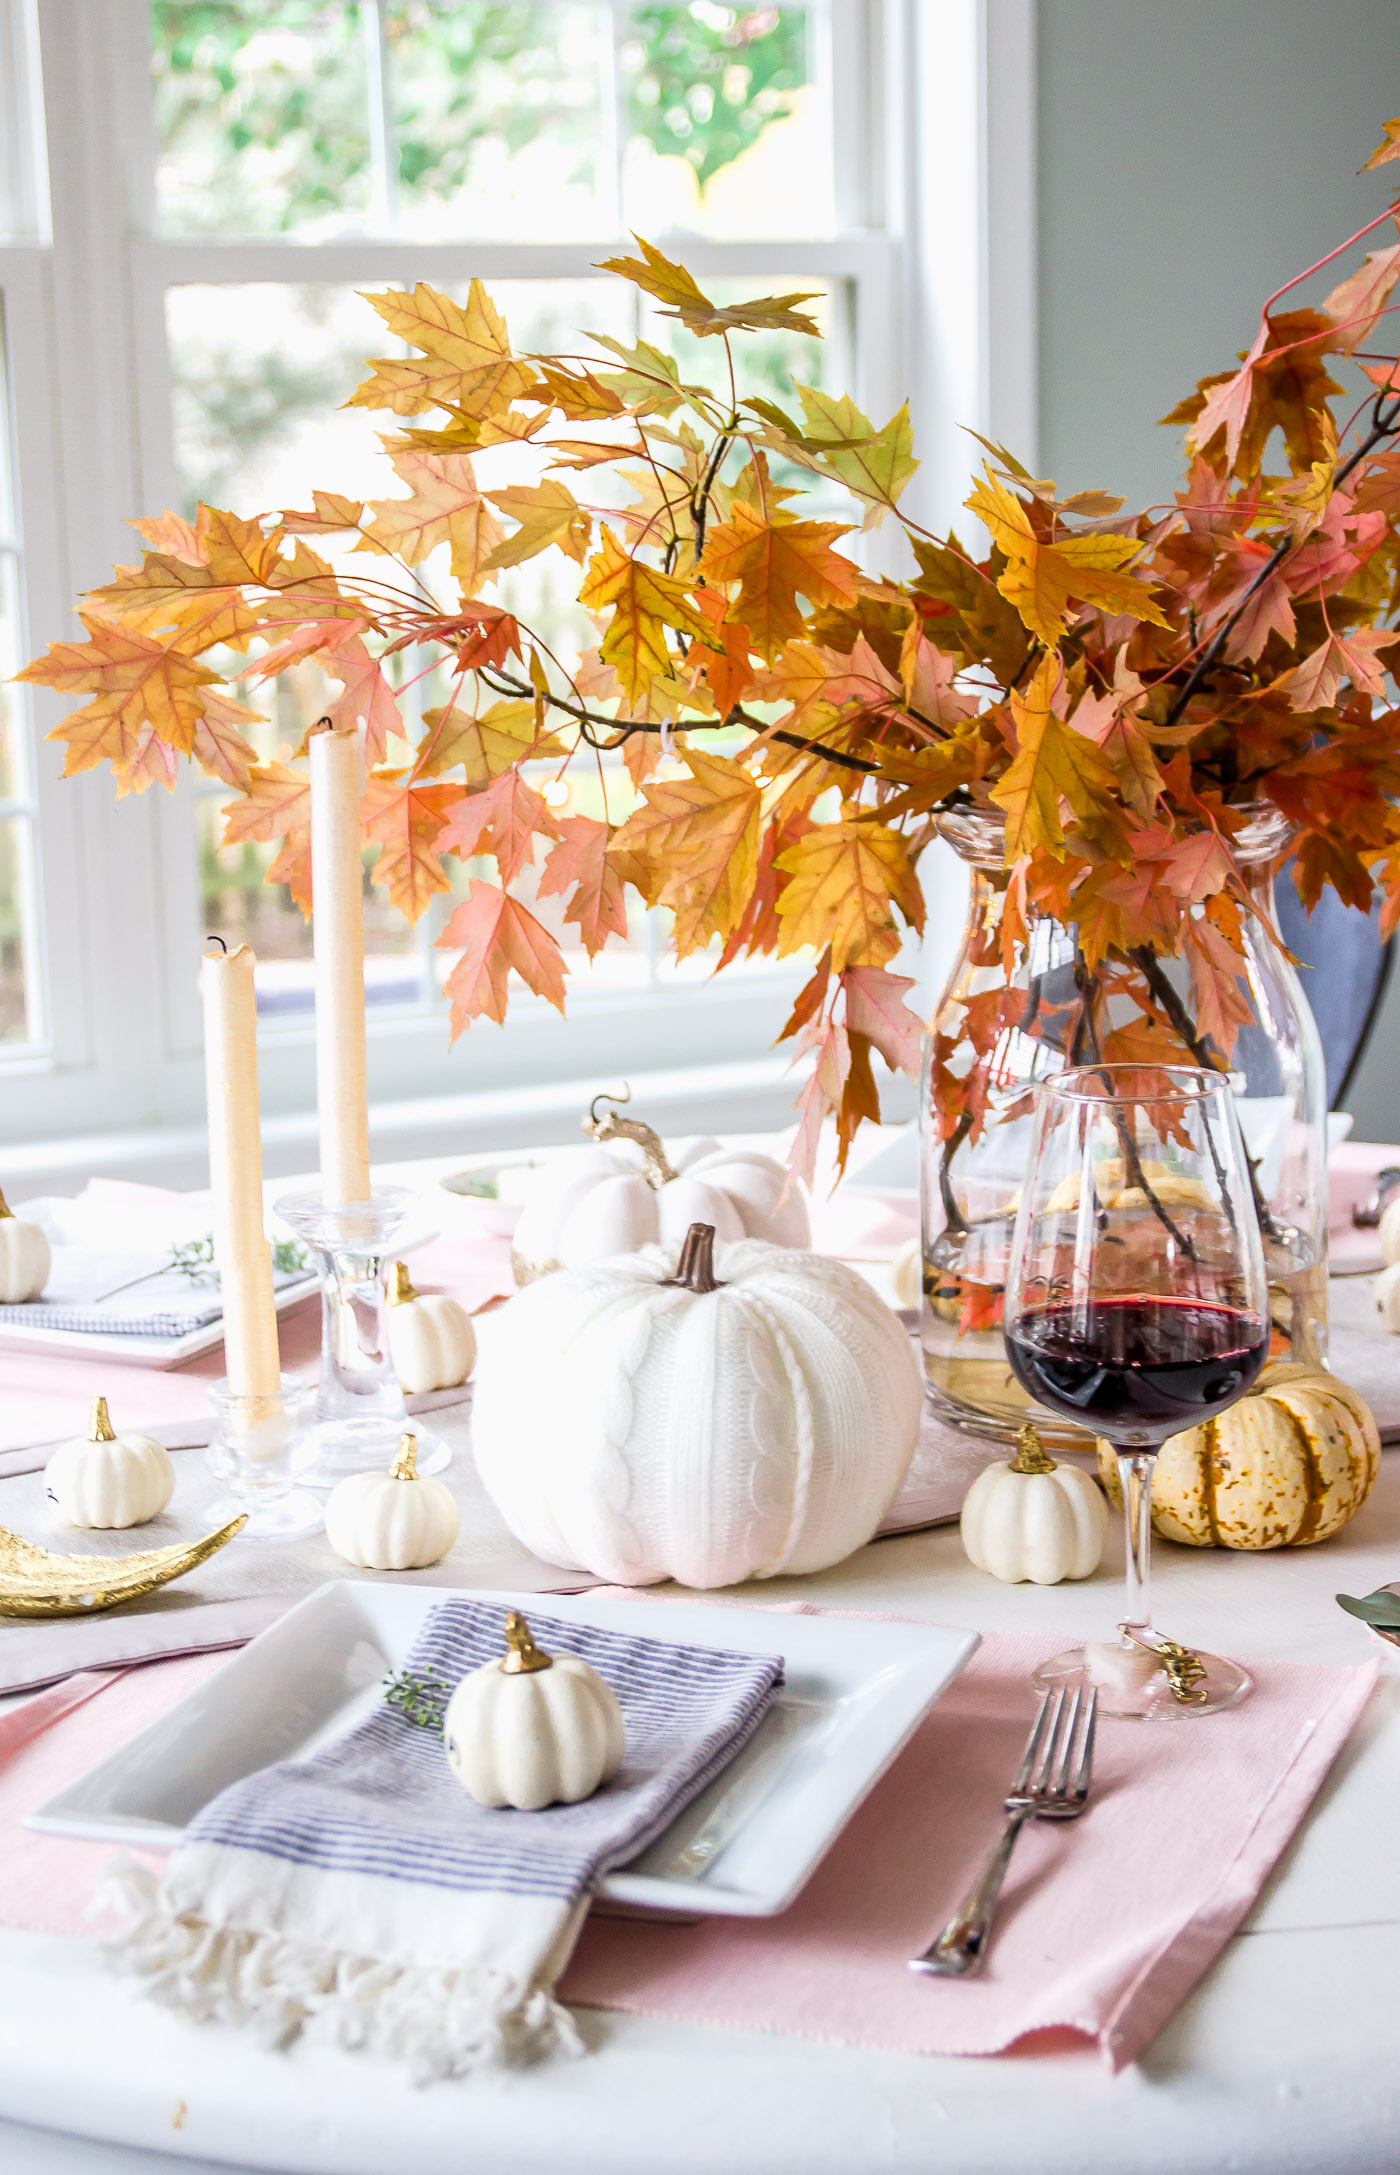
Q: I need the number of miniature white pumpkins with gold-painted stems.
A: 6